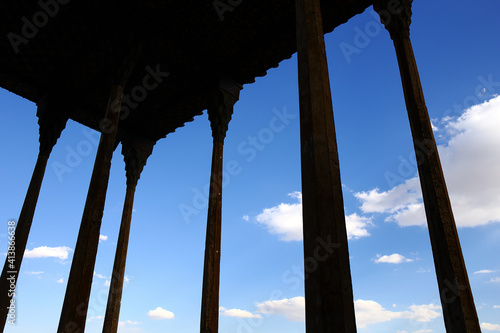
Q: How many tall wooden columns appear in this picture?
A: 6